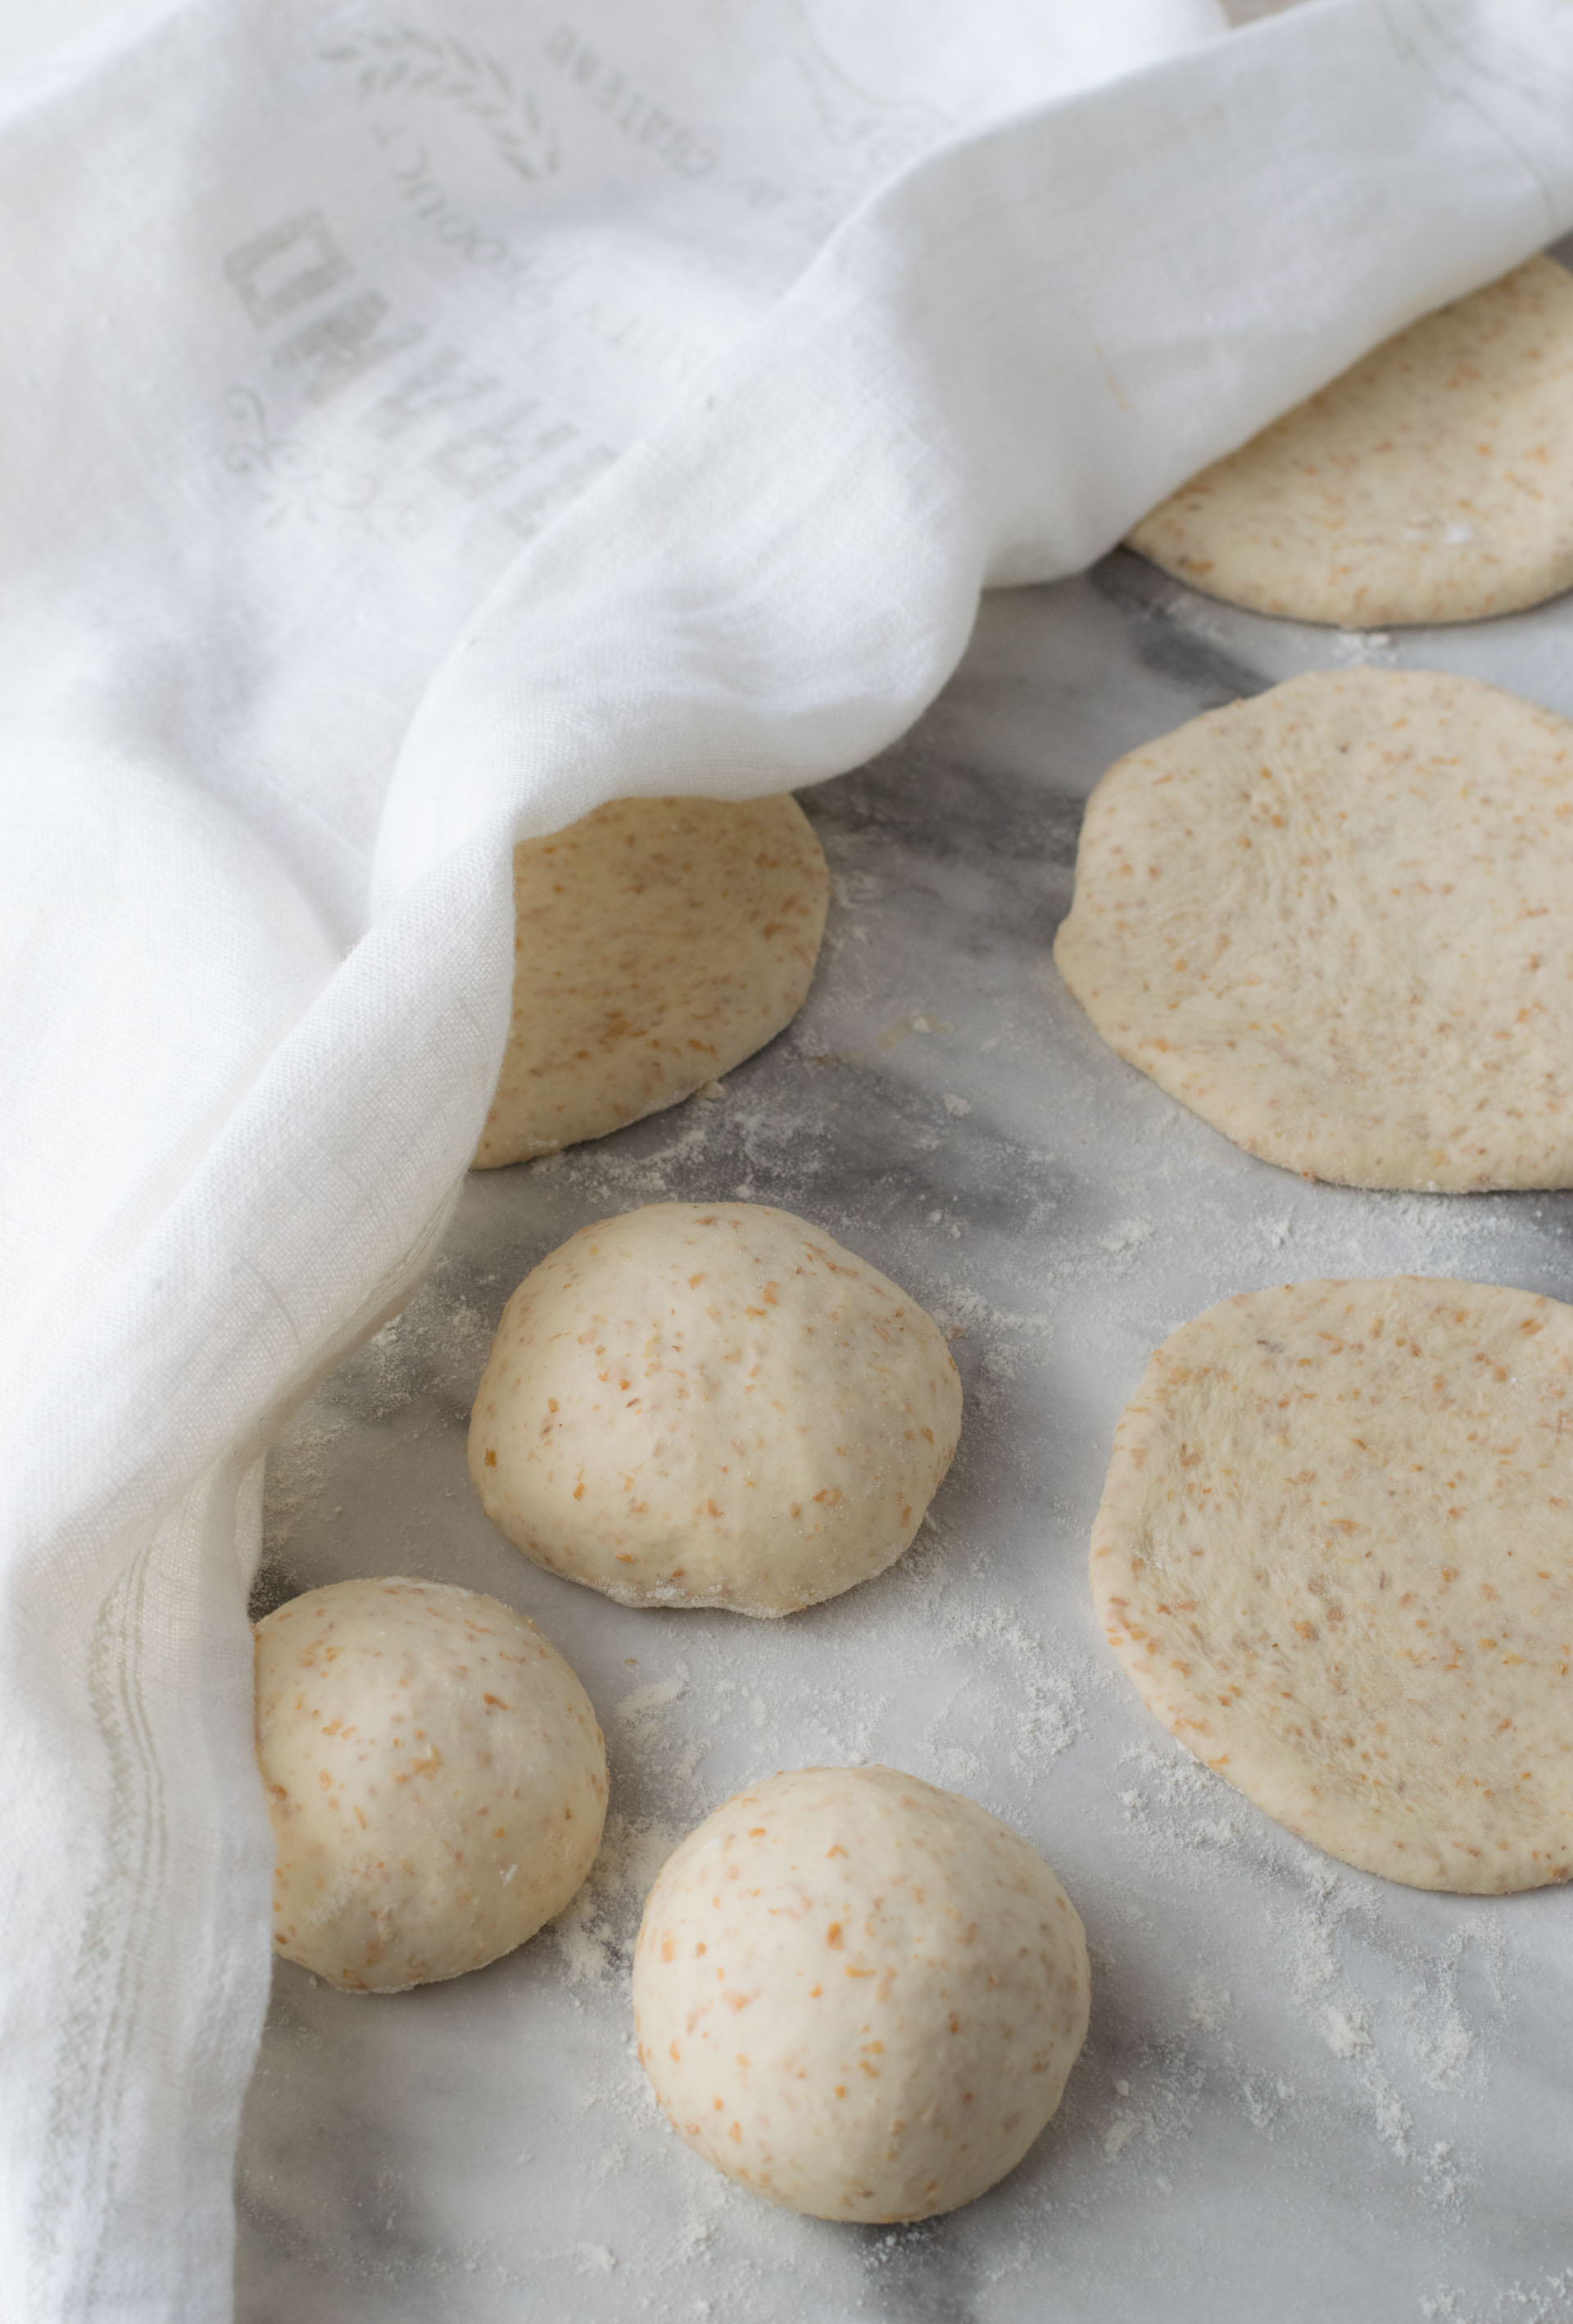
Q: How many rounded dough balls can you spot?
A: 3